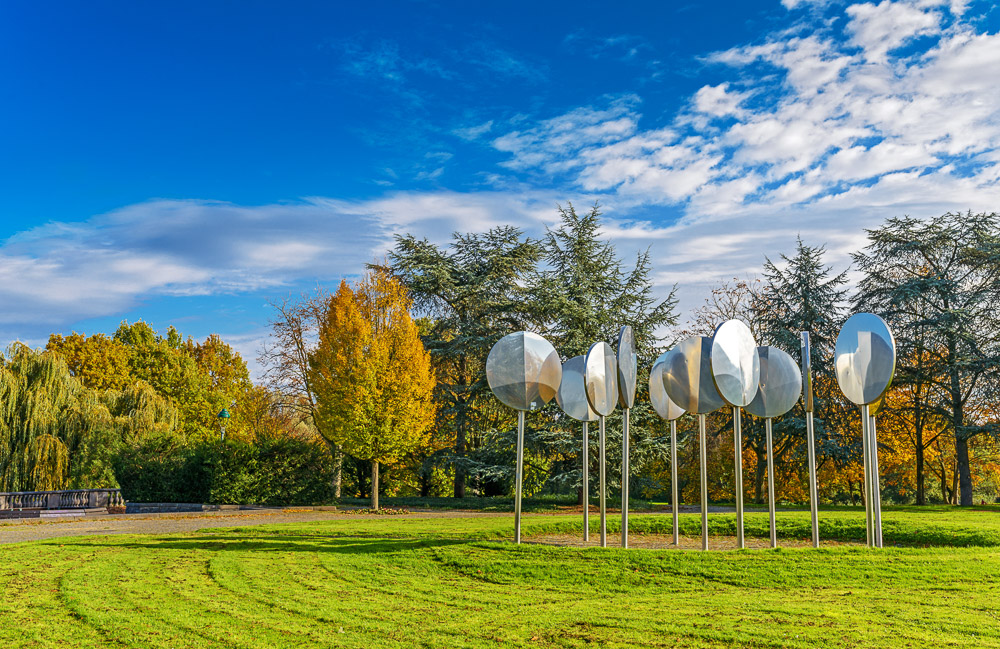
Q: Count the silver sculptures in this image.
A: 11